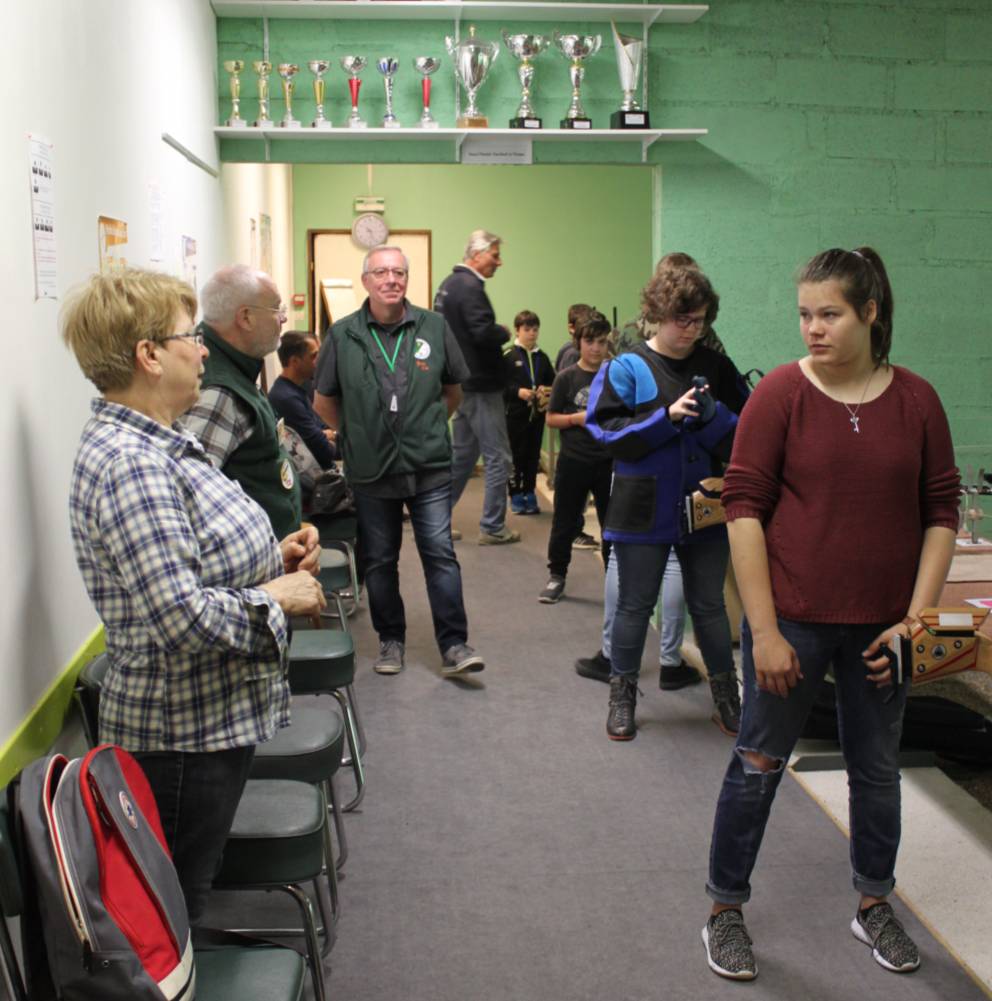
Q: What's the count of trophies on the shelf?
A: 11